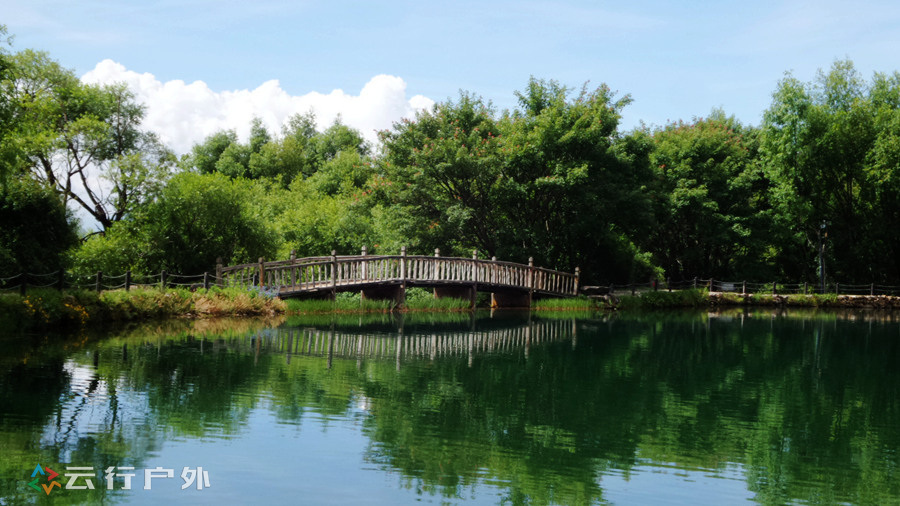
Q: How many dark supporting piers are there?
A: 3